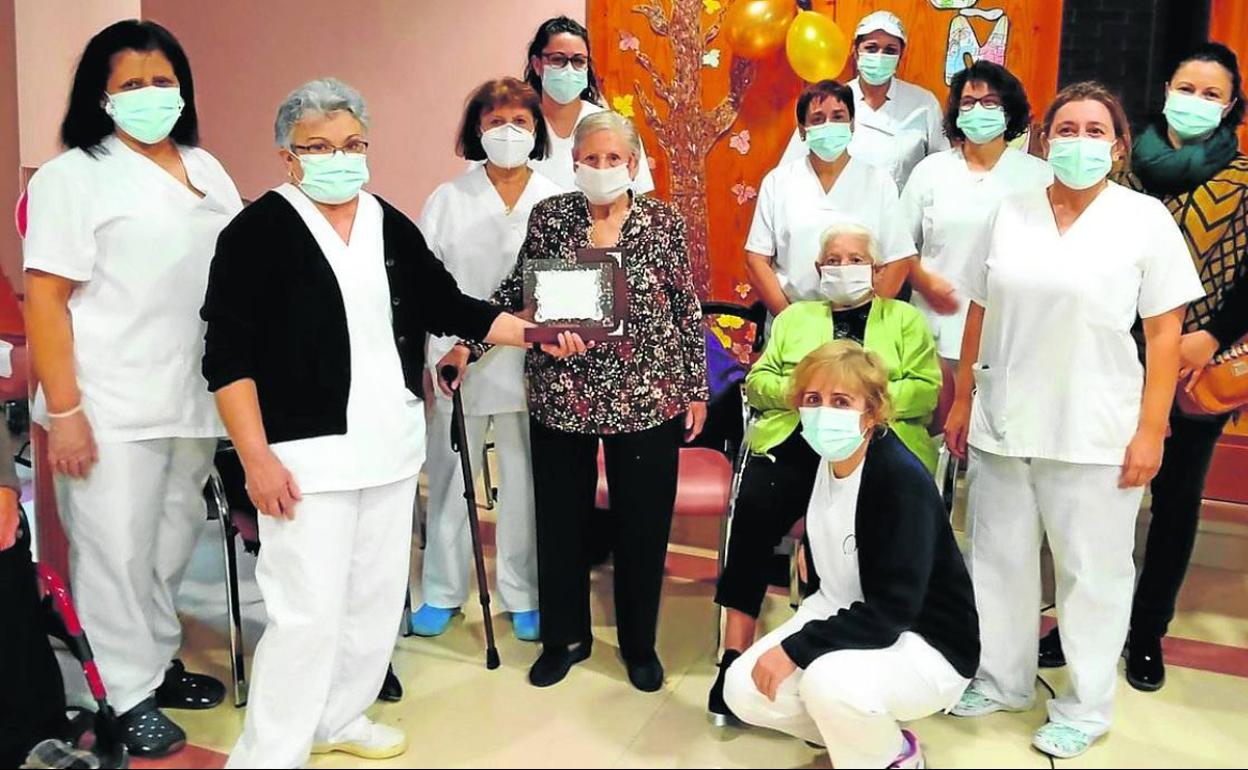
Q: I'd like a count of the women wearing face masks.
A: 12